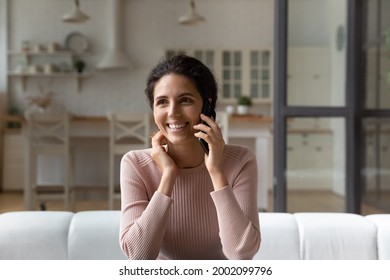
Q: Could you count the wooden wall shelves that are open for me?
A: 2